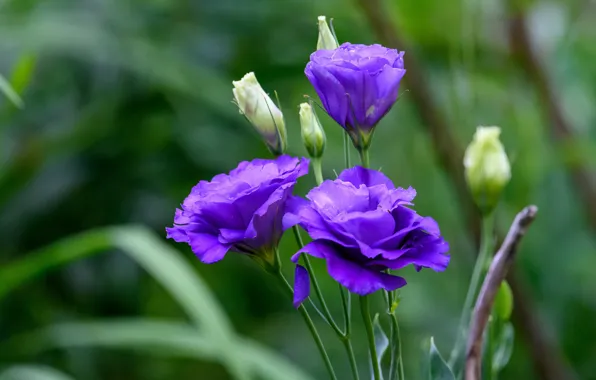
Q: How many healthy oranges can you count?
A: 0